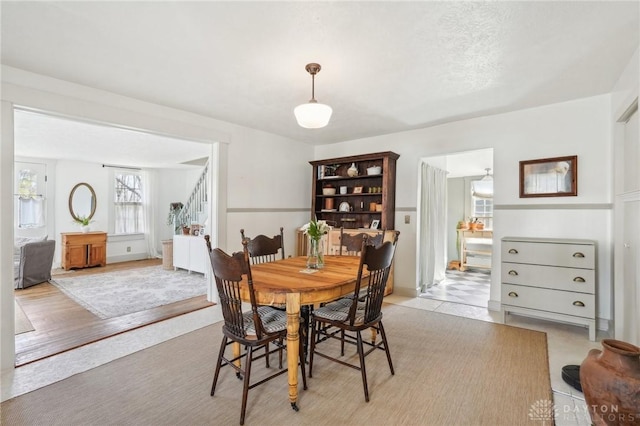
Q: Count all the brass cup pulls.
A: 6